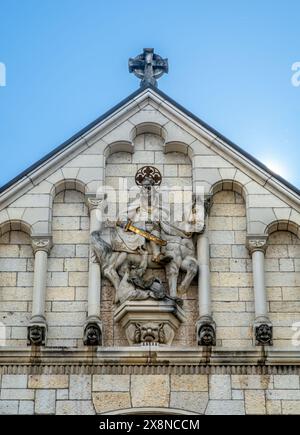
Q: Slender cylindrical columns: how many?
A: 4